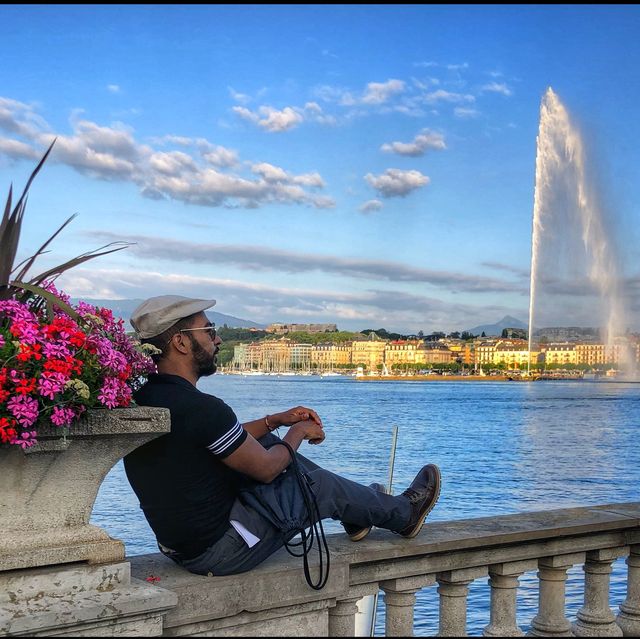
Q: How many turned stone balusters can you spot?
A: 7